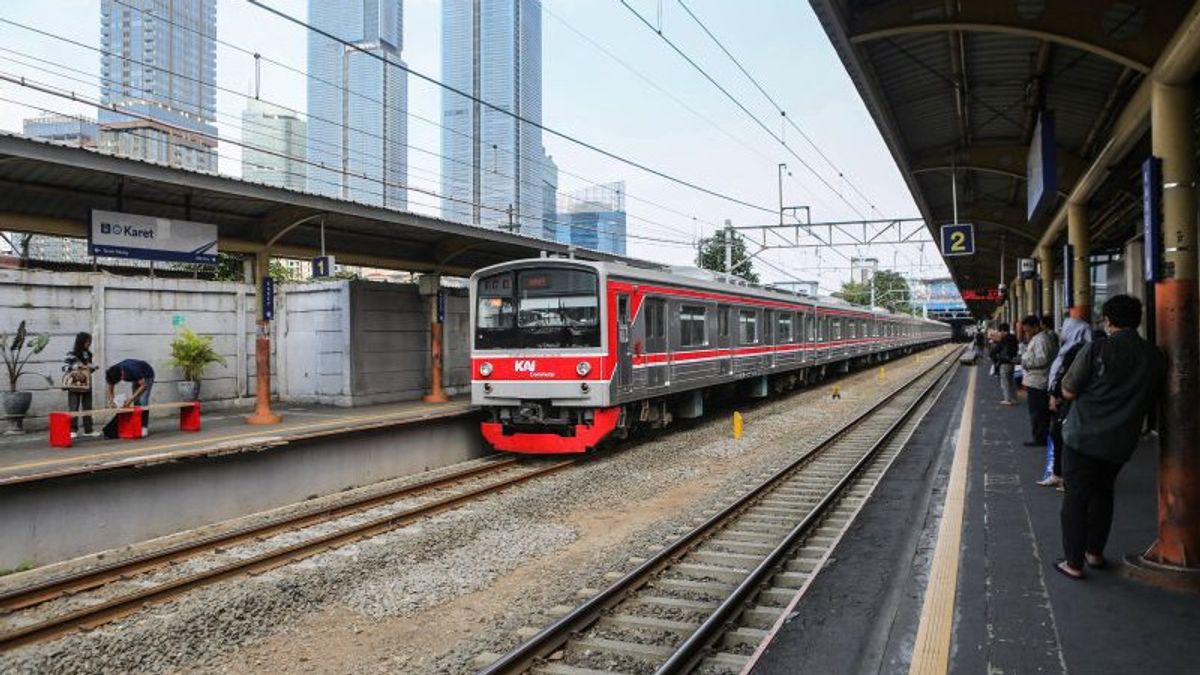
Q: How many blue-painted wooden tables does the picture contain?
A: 0